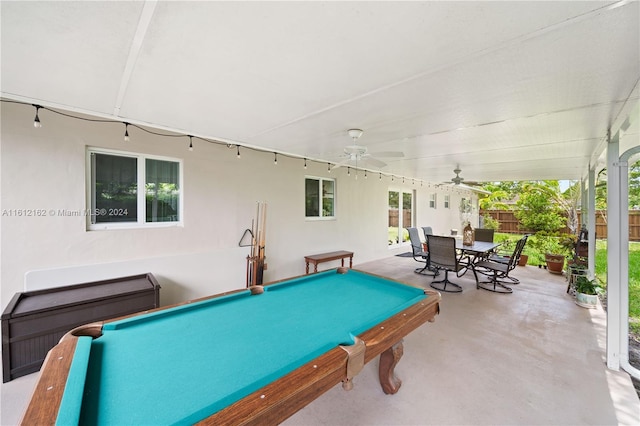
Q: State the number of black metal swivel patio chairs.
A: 6